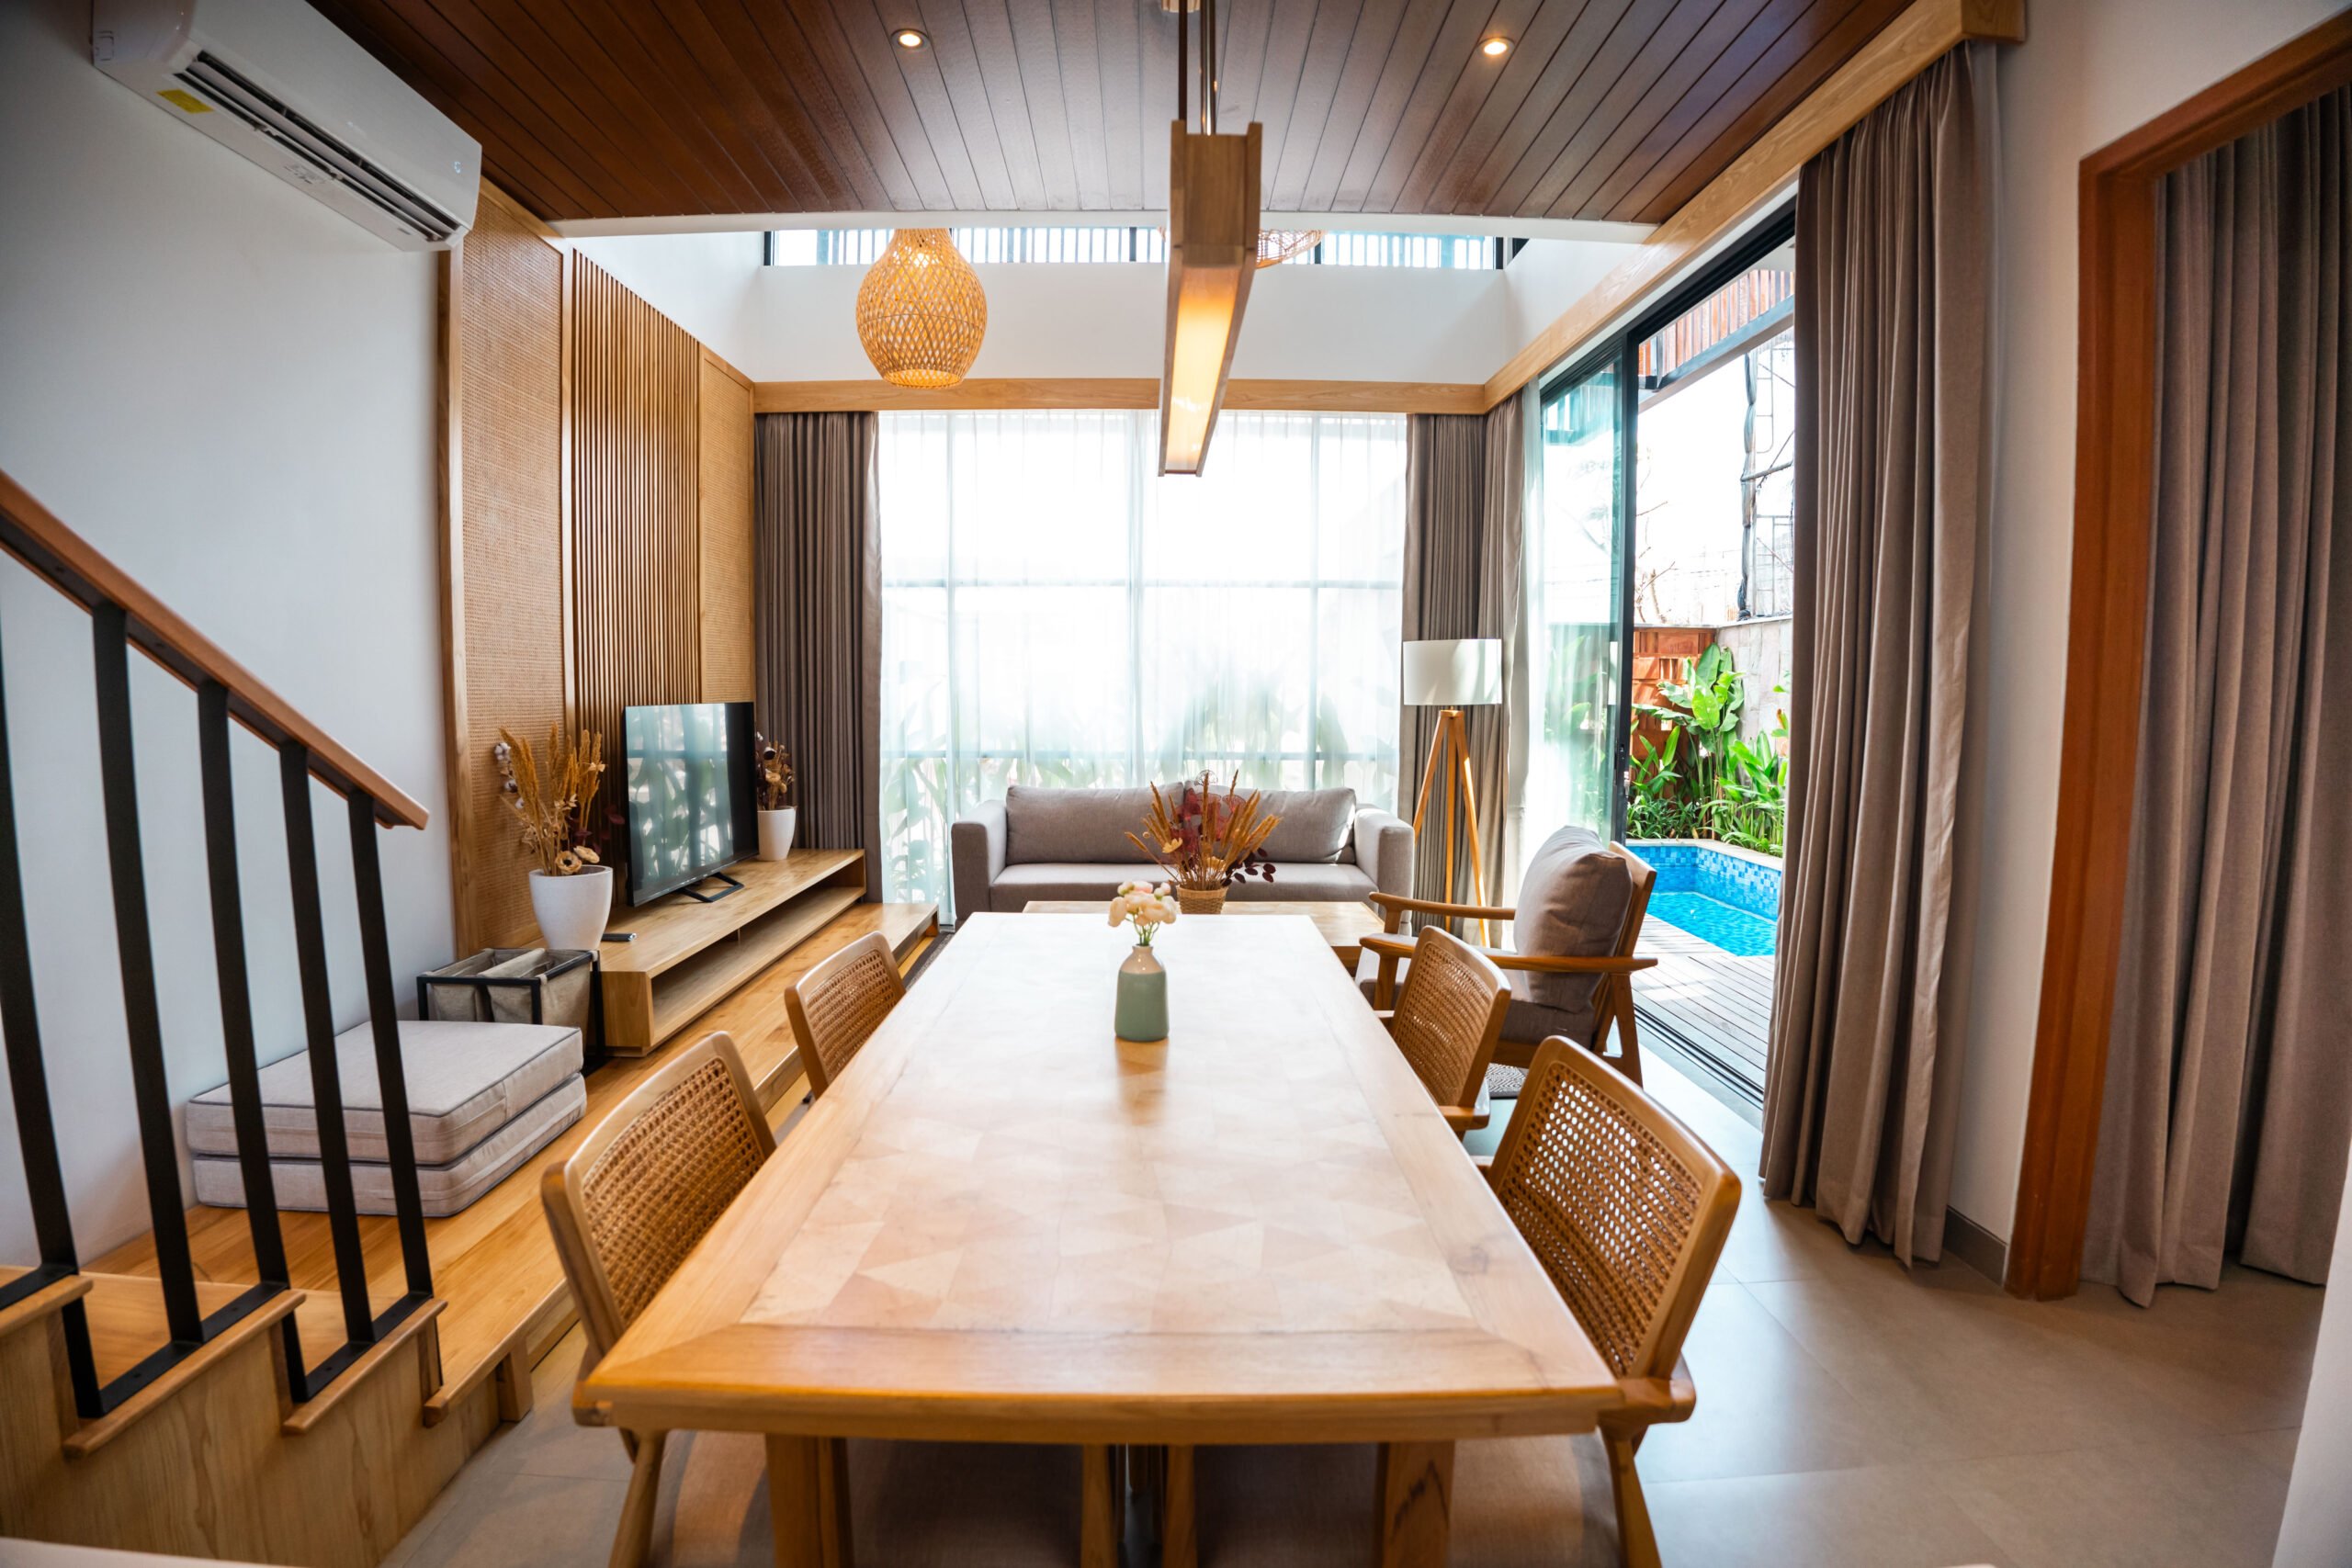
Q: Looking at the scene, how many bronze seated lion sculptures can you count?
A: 0